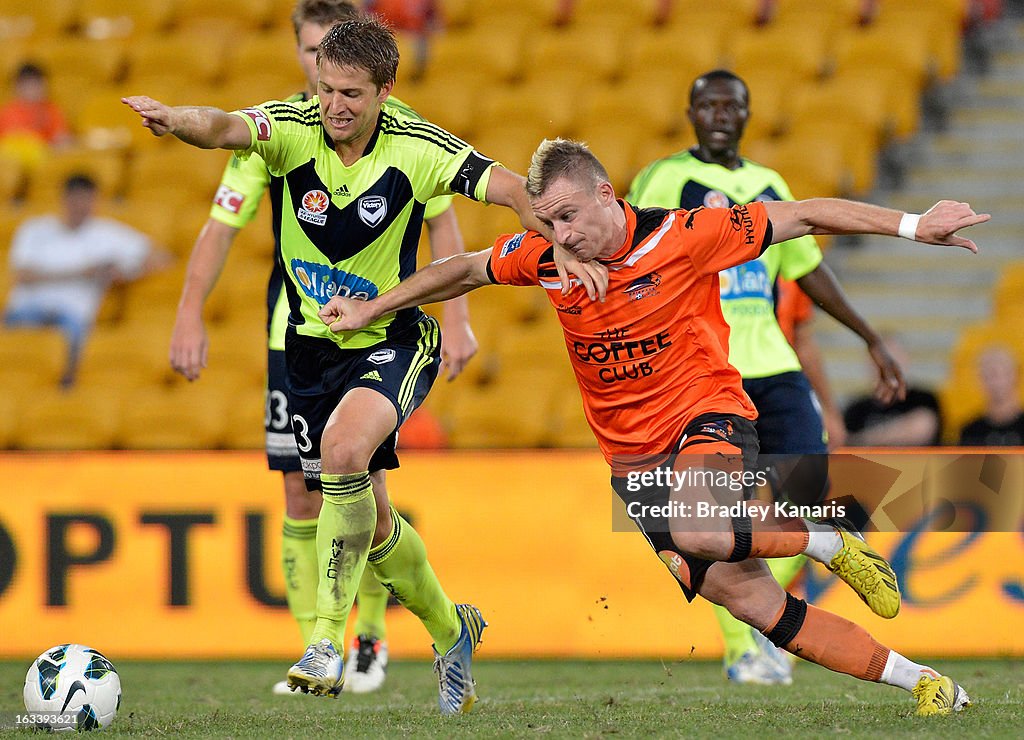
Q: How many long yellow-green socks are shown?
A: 6